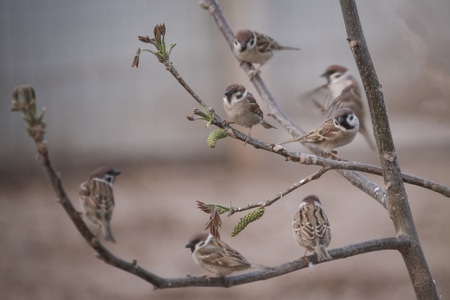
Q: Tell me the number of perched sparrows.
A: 6